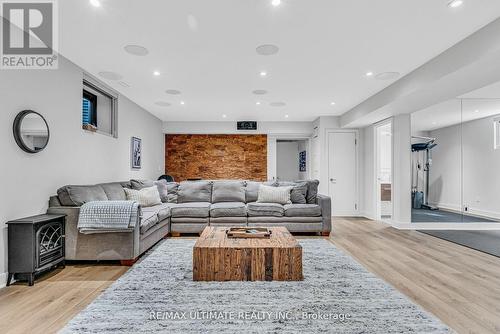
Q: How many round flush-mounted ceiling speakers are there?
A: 8